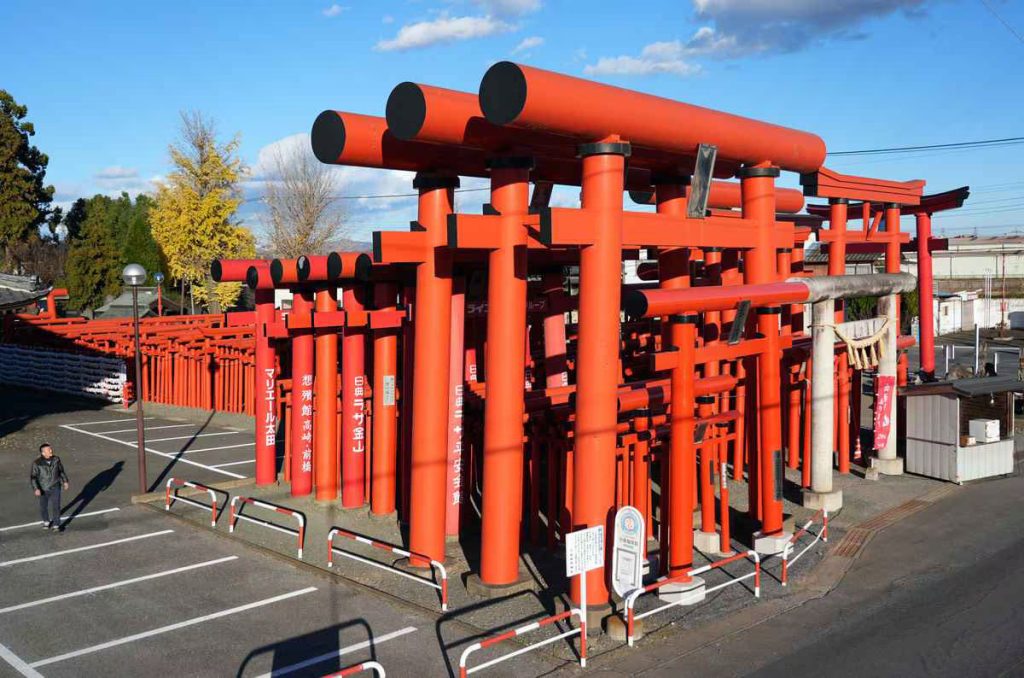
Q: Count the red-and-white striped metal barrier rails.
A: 7